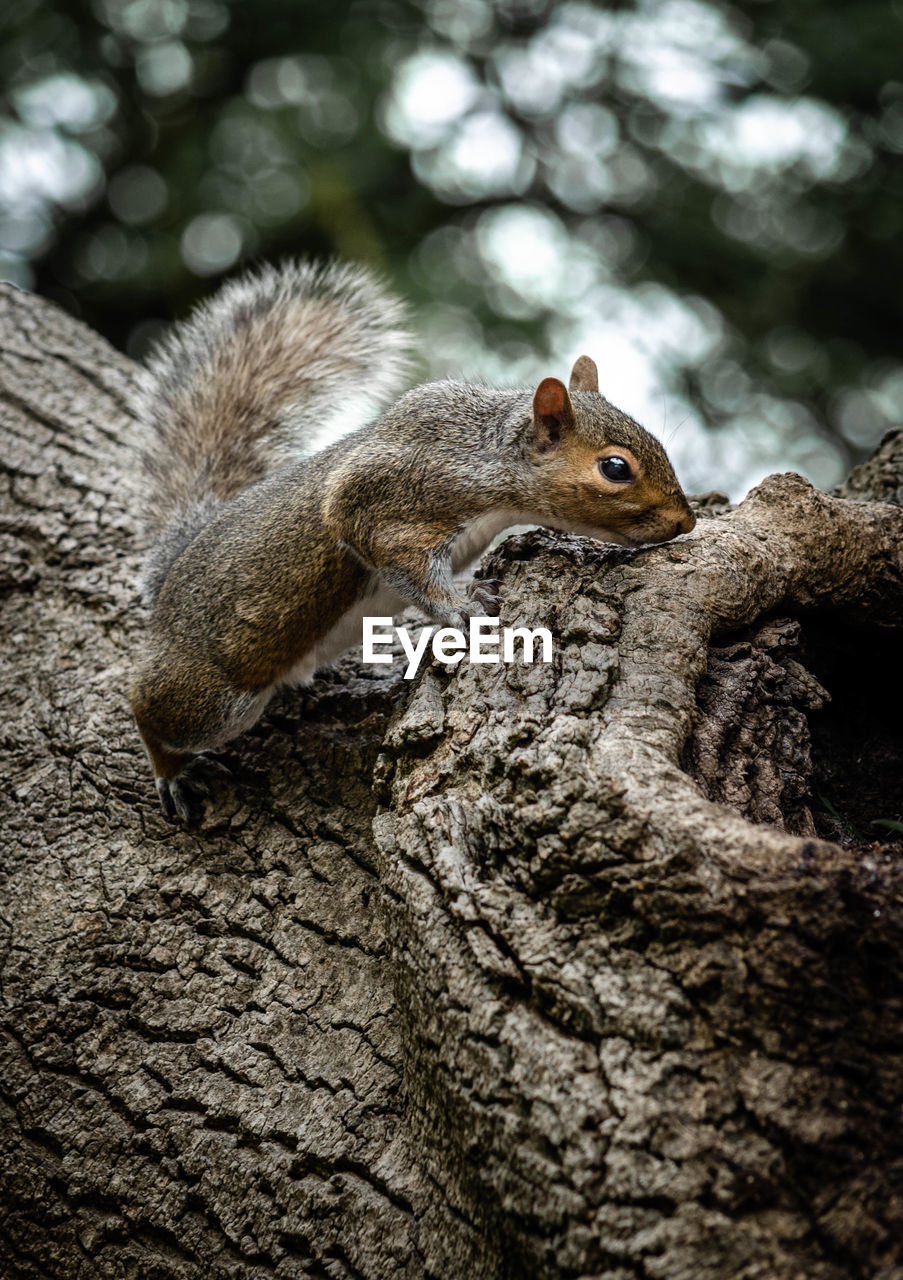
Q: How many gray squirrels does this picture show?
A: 1